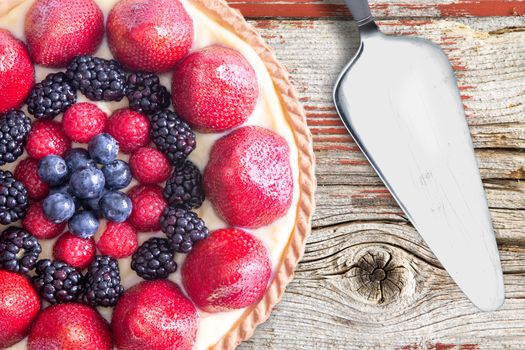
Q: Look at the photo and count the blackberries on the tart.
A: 12